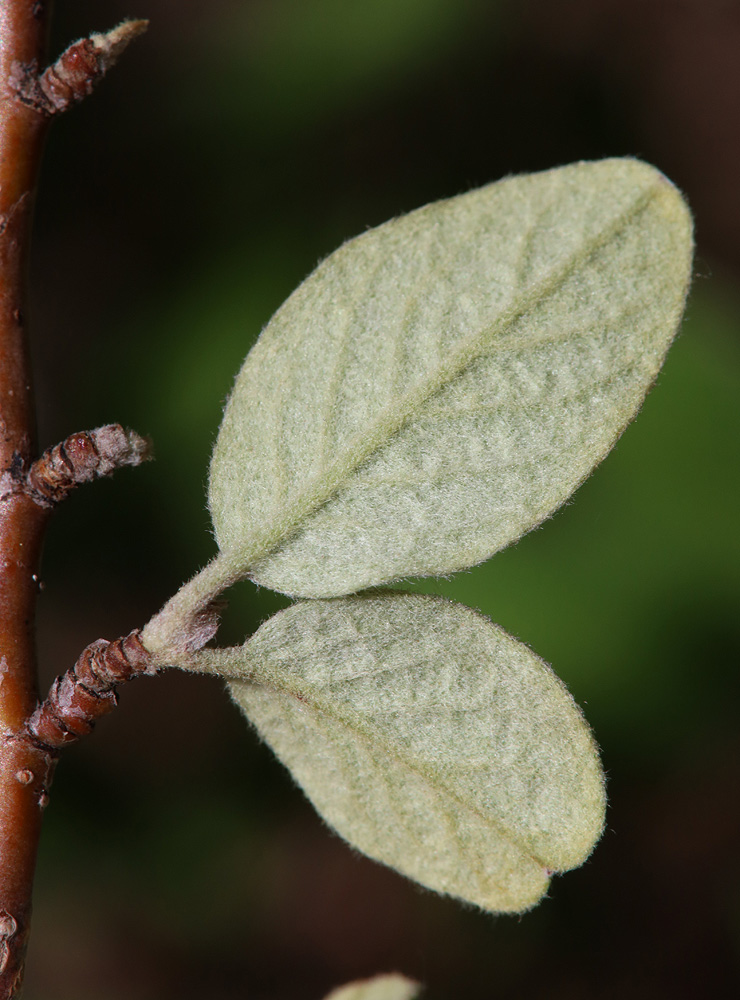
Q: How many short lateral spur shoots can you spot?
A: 3